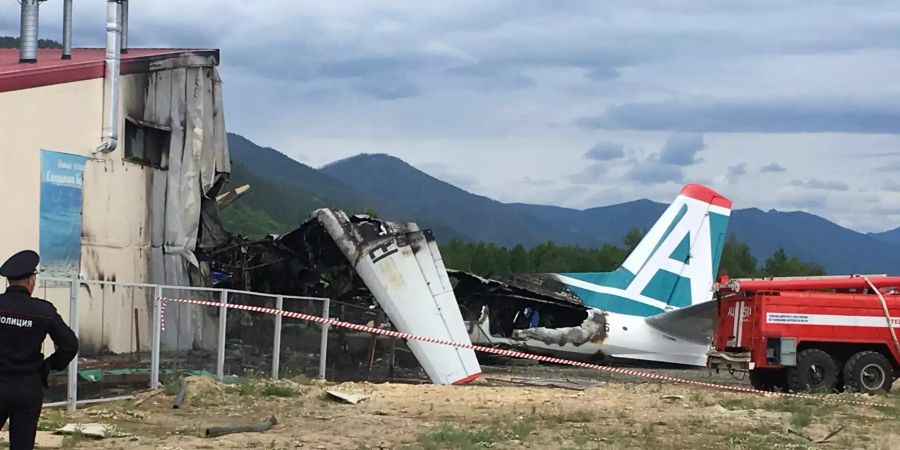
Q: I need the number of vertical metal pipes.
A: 4